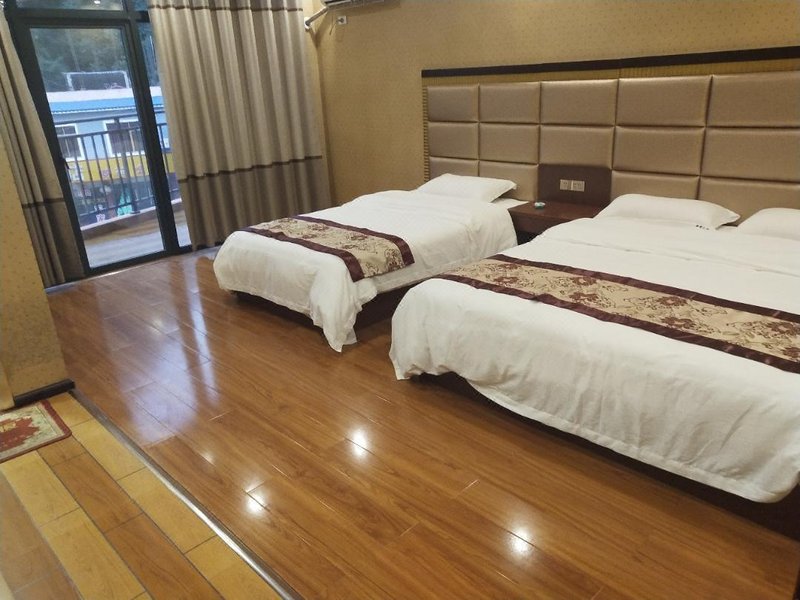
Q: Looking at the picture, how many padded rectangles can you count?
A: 14